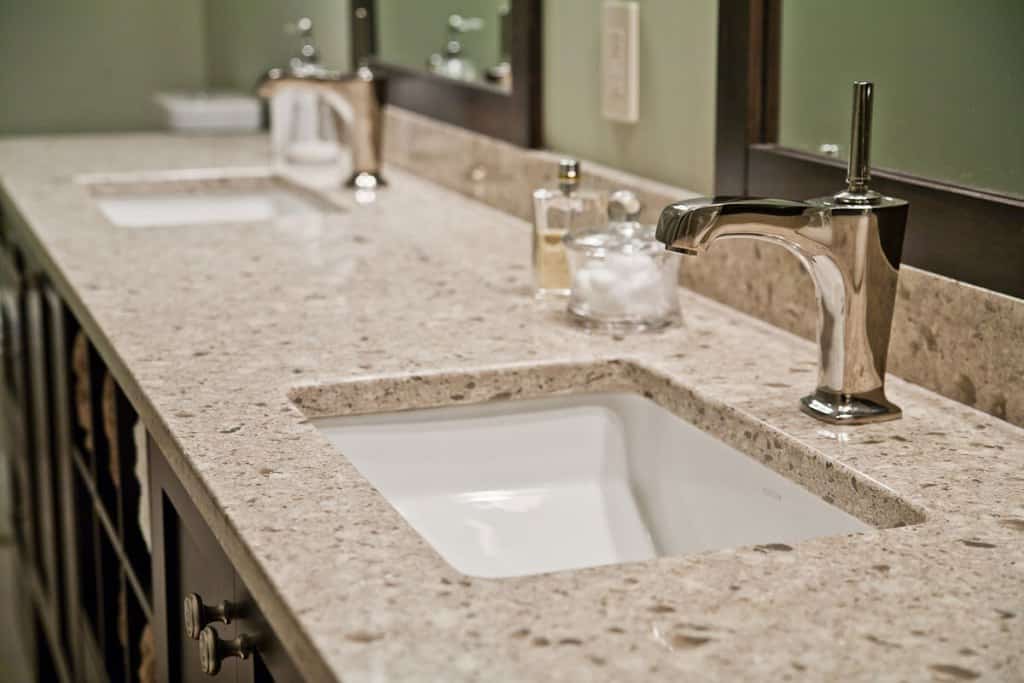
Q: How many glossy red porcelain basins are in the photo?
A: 0